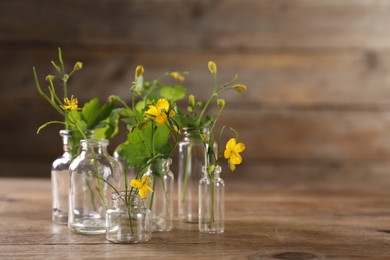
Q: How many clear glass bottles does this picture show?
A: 7